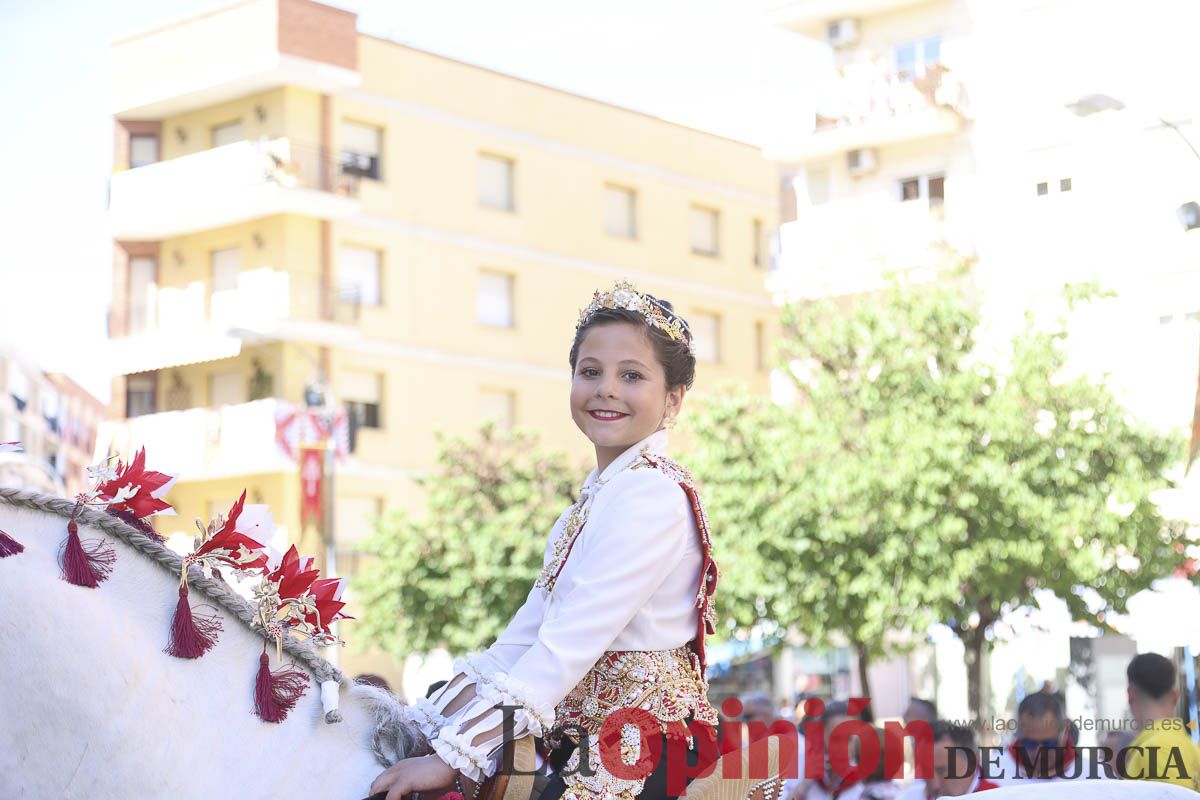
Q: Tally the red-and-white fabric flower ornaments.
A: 3